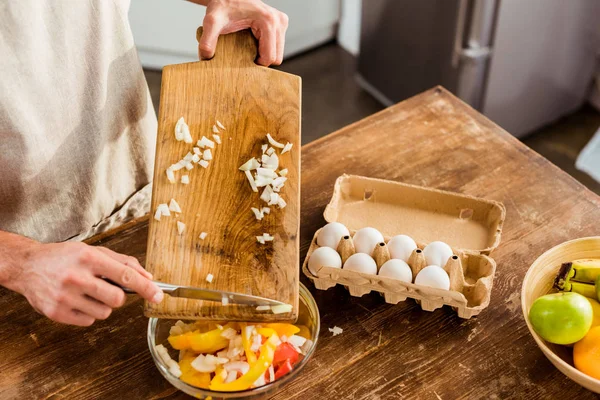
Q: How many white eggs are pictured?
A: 8